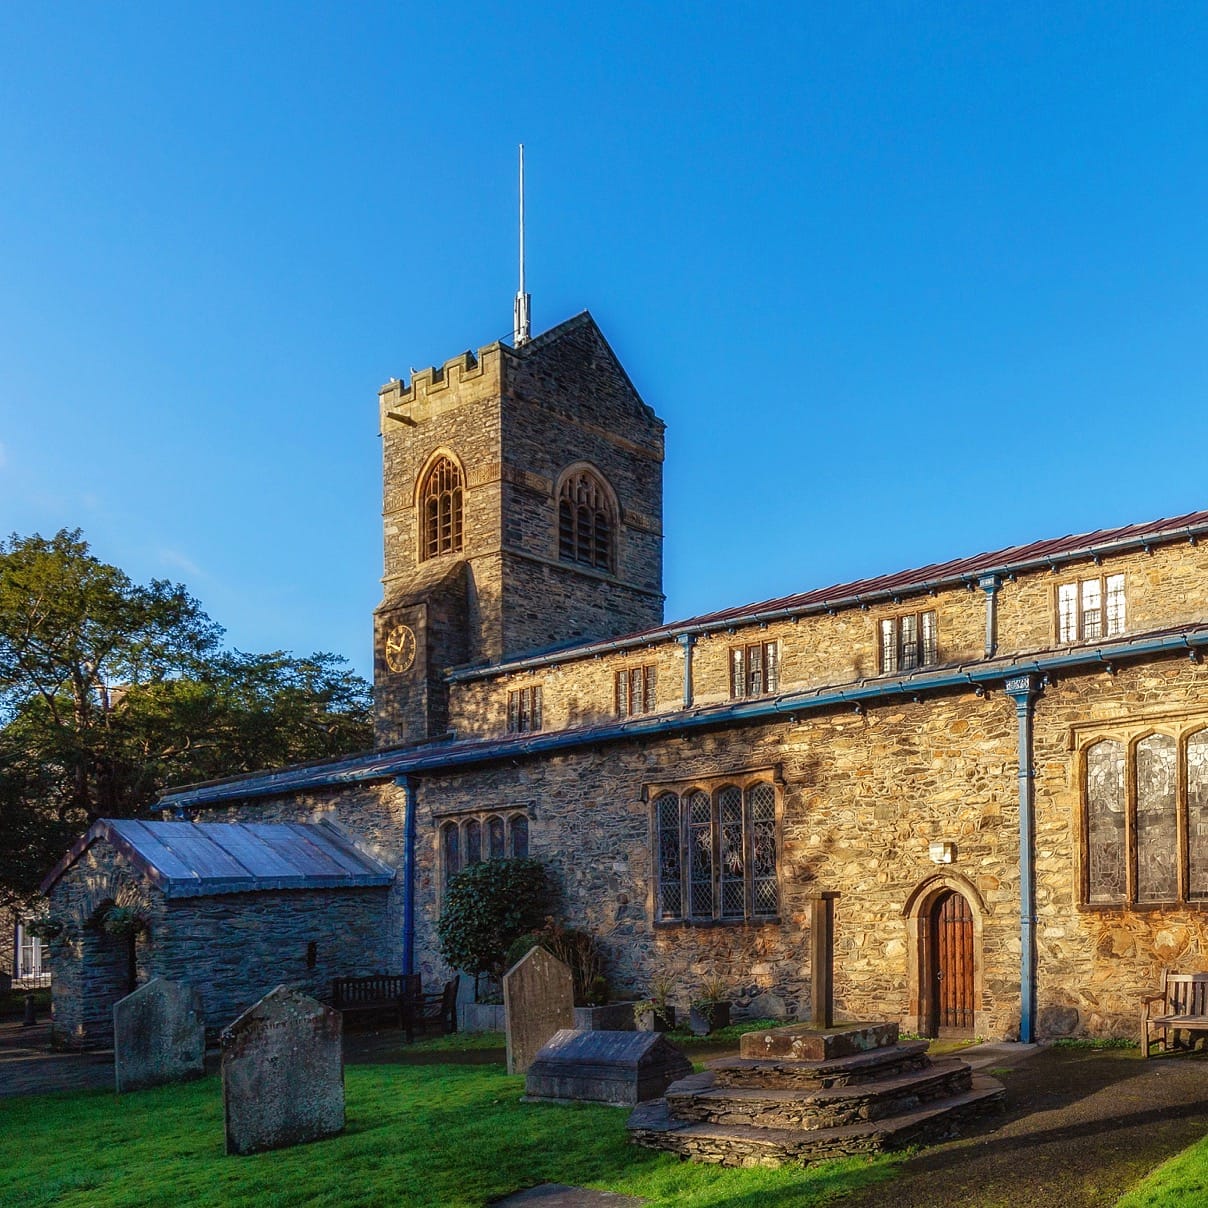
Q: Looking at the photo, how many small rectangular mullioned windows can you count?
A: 5